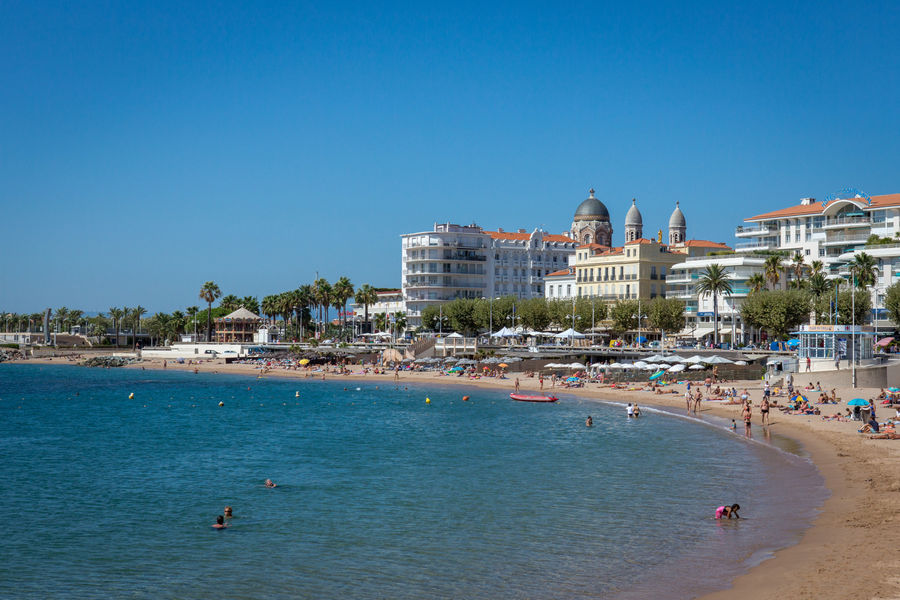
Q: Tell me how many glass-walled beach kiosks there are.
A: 1